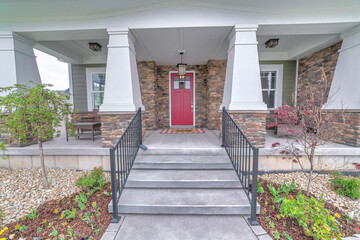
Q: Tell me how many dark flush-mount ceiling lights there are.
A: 2